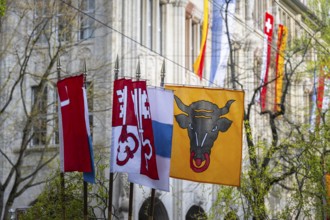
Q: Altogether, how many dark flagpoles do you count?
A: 5